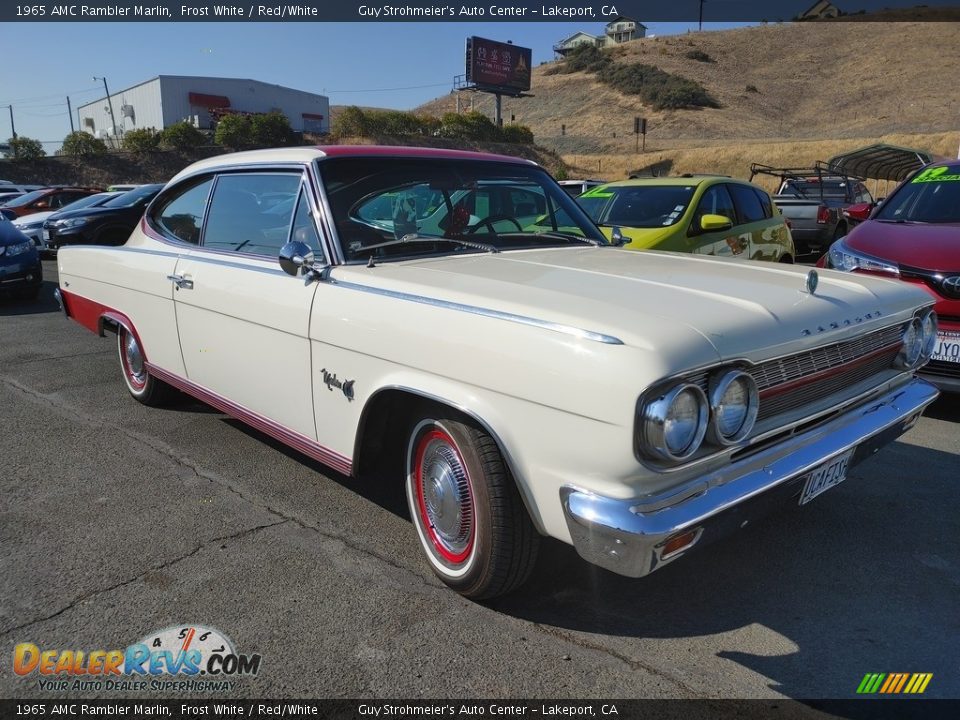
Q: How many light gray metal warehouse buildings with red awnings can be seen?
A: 1